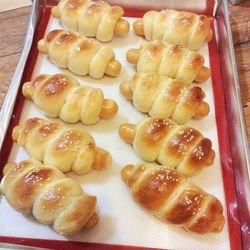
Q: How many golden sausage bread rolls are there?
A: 10